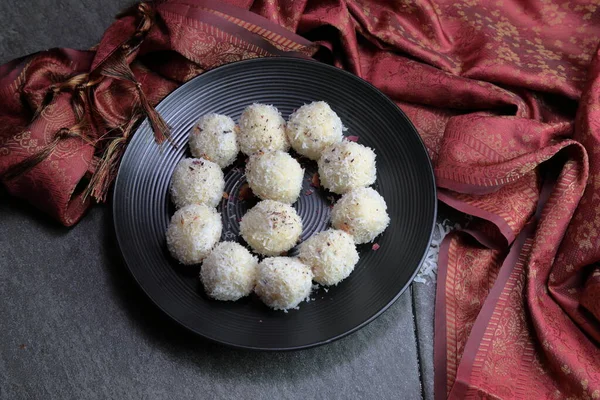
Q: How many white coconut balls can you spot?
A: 12